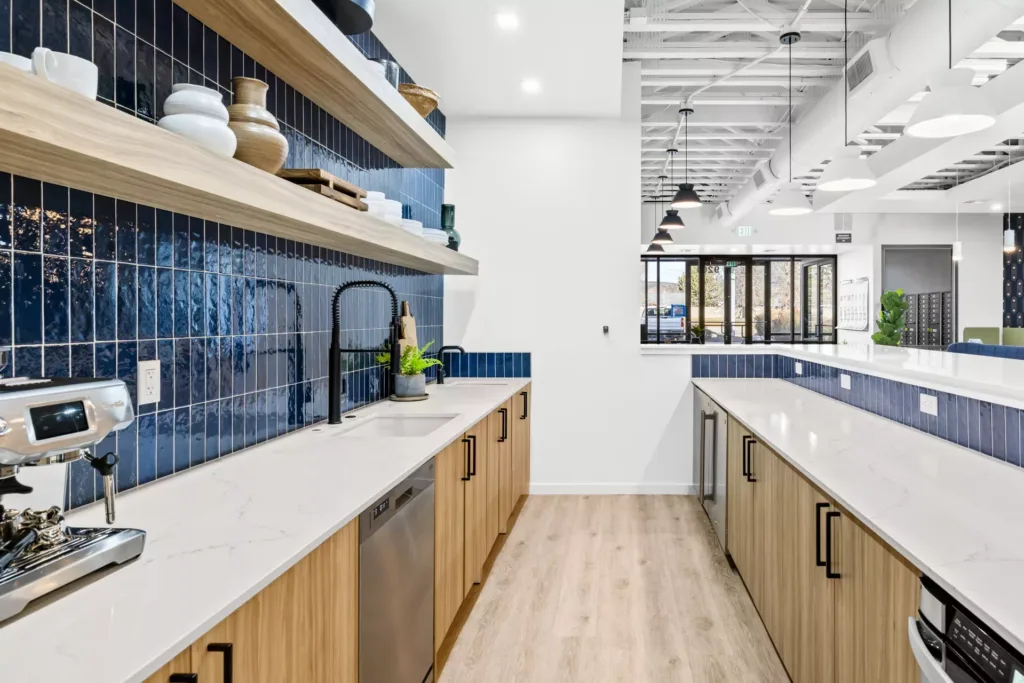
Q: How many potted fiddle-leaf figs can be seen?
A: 1